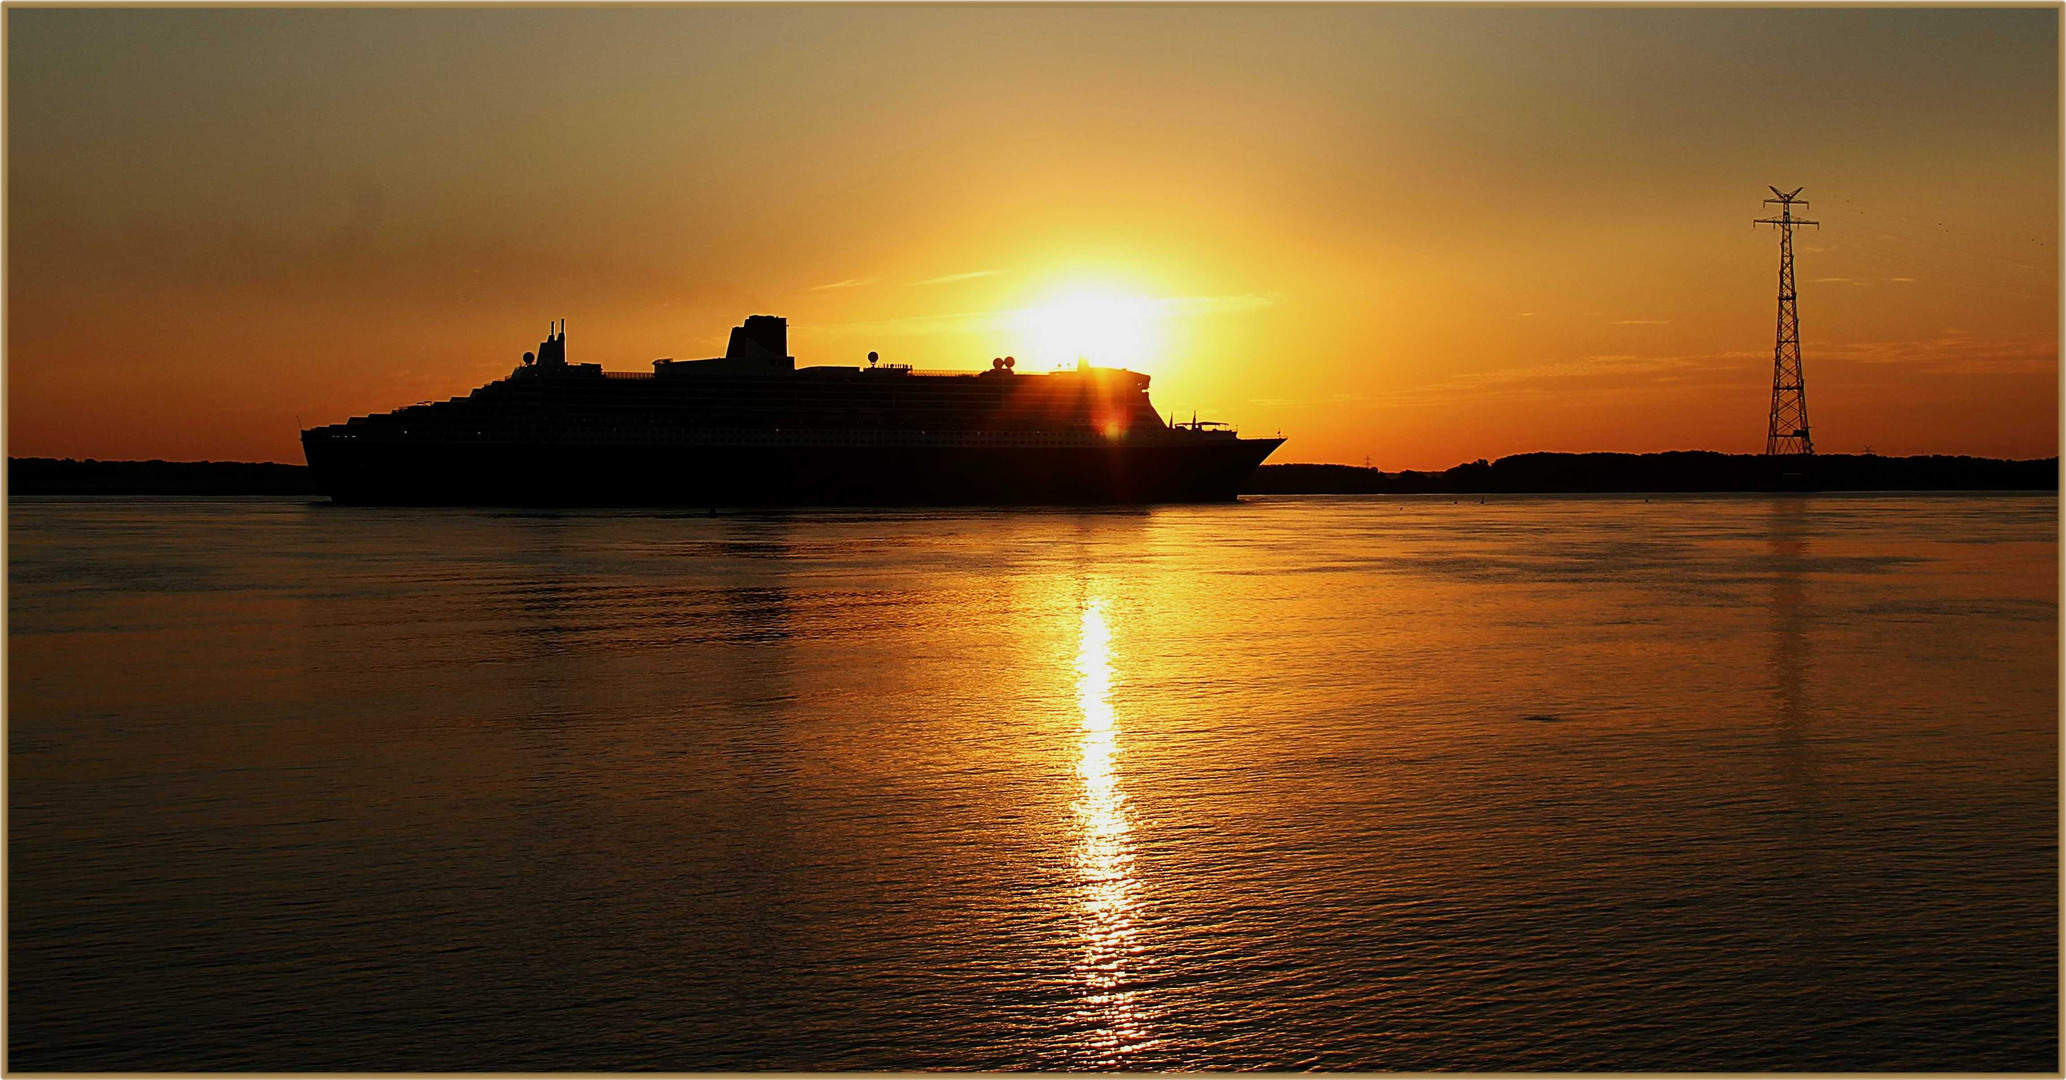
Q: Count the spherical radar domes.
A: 4